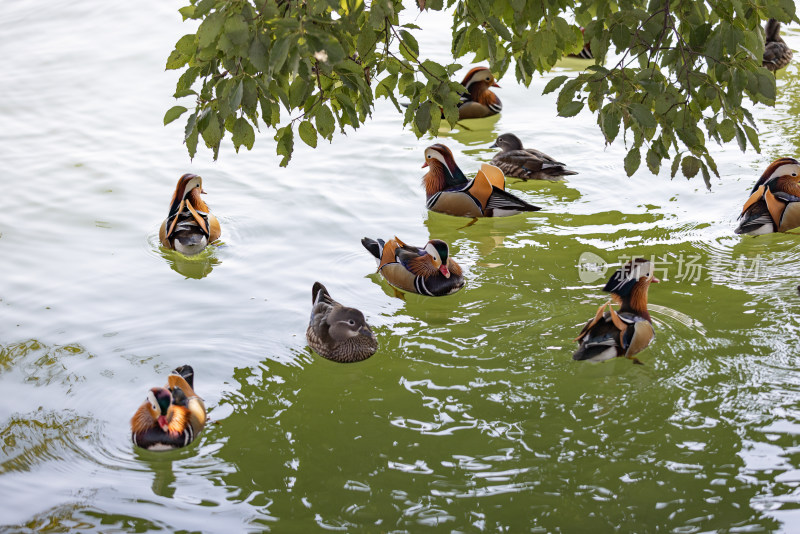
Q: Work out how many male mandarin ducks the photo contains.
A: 7